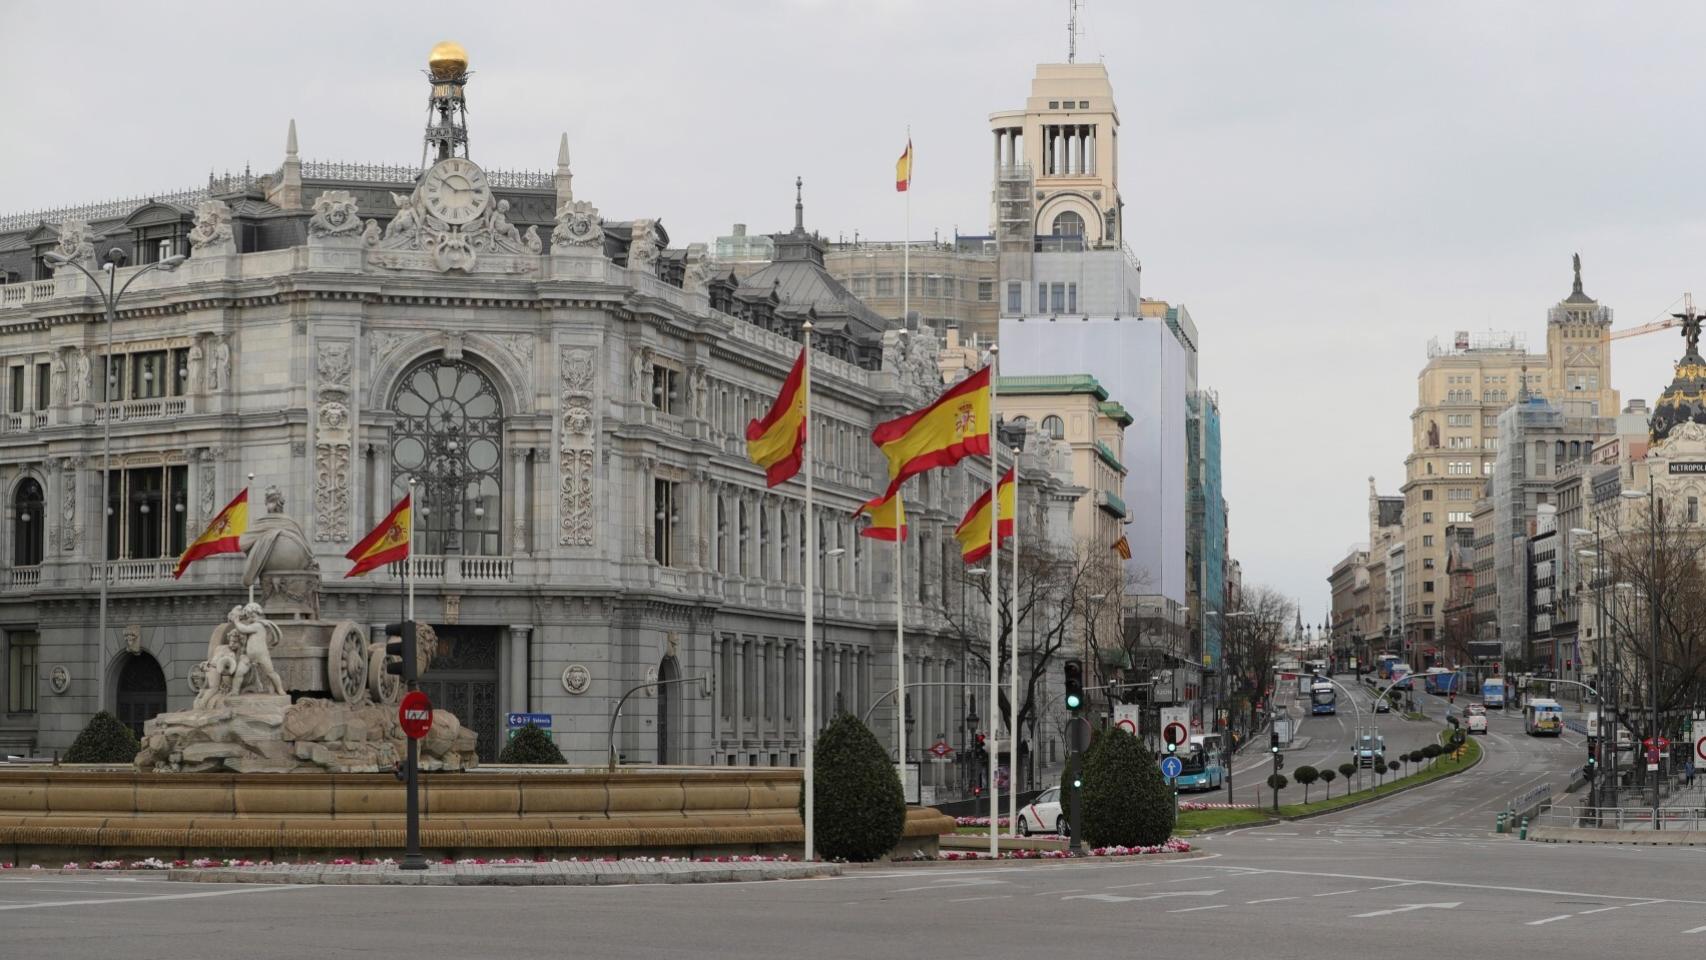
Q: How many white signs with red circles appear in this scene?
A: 3